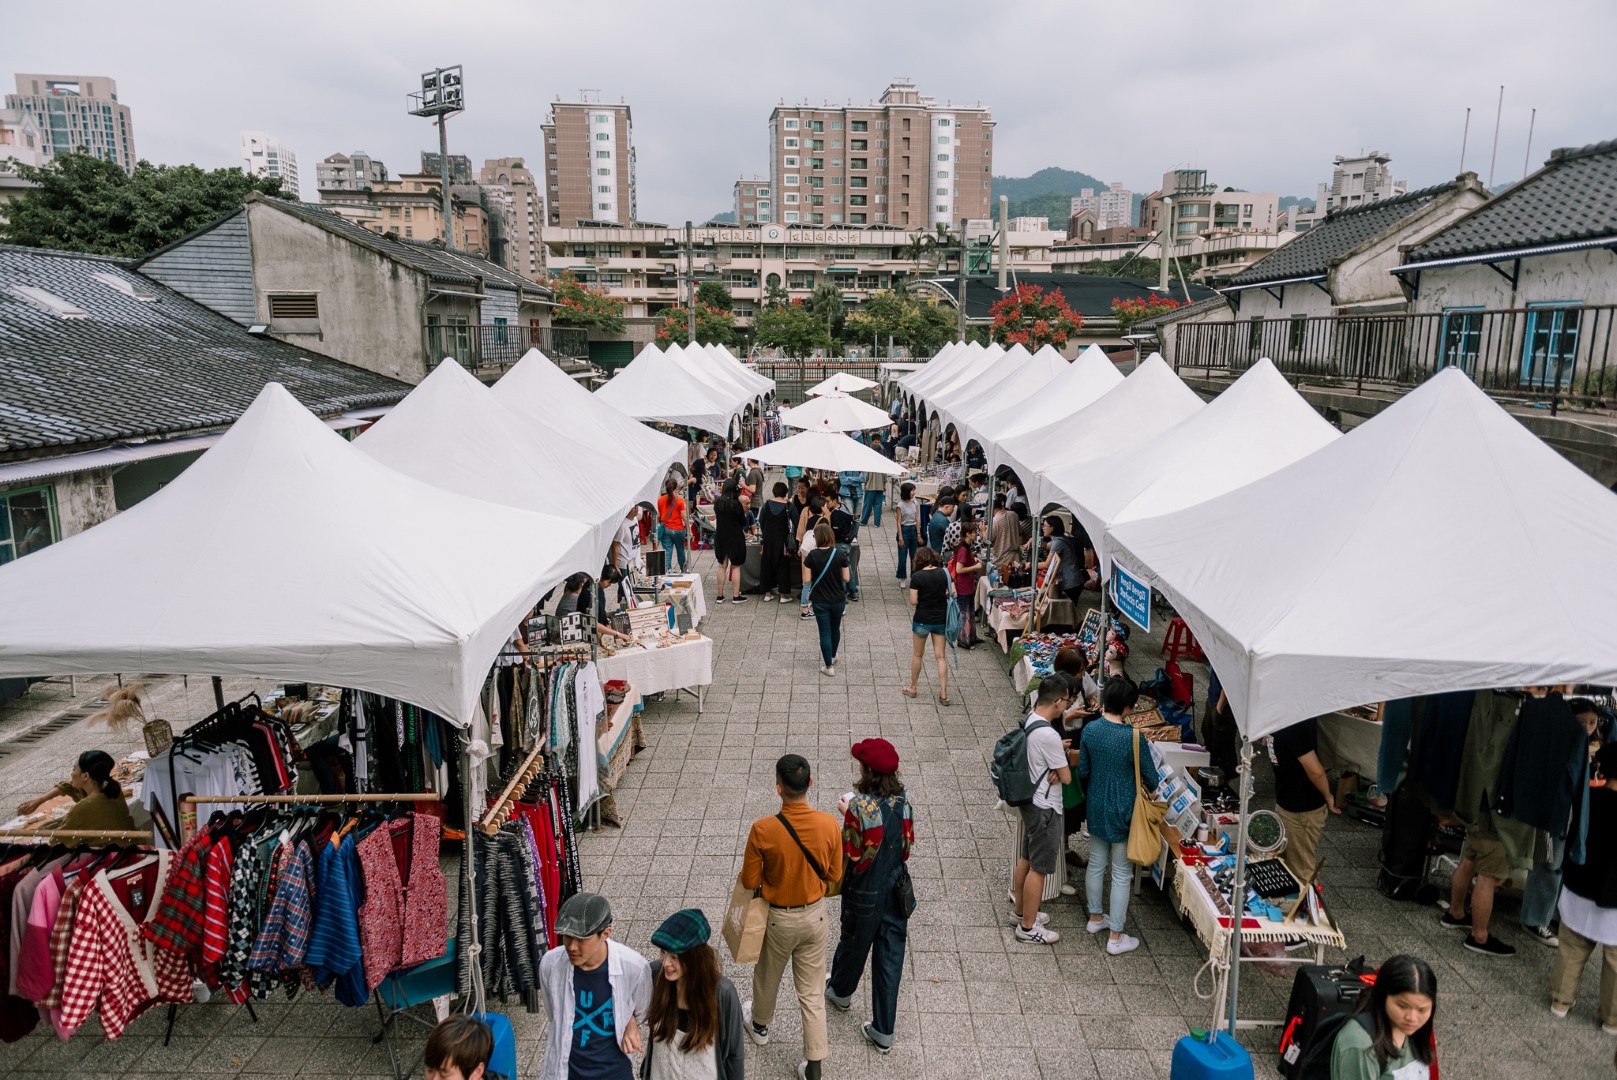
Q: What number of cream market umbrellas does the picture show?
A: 3